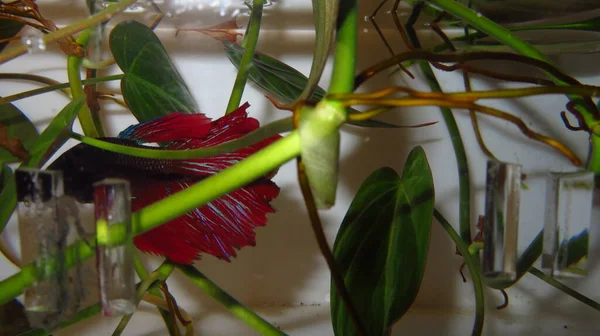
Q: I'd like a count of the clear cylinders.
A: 4